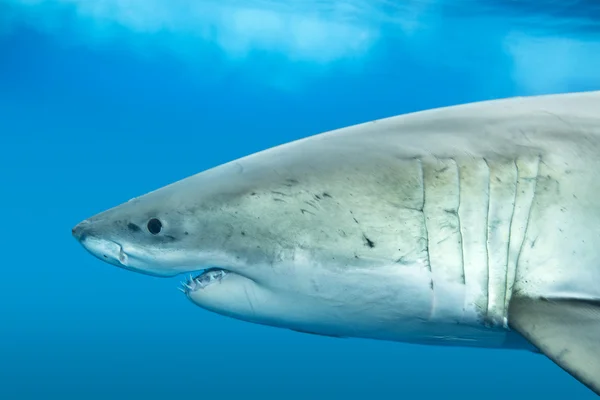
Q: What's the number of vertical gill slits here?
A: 5